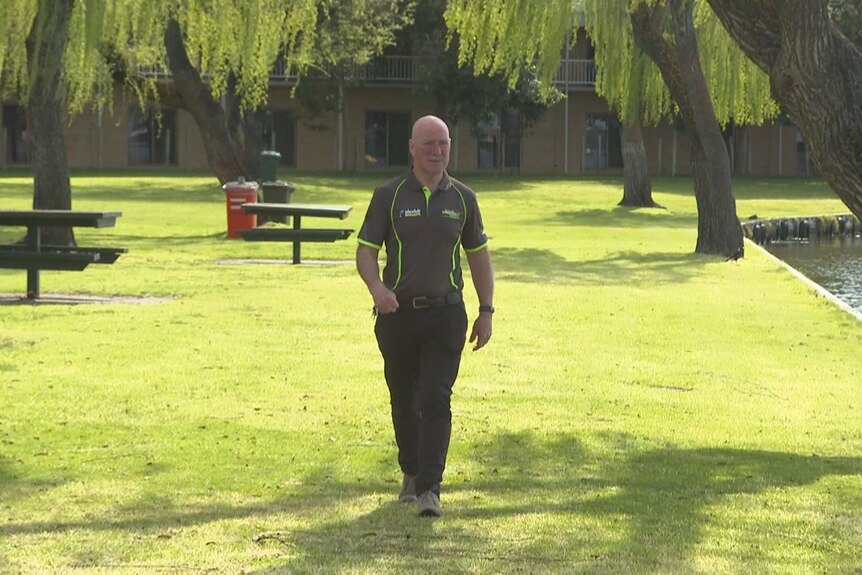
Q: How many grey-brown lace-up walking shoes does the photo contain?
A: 2